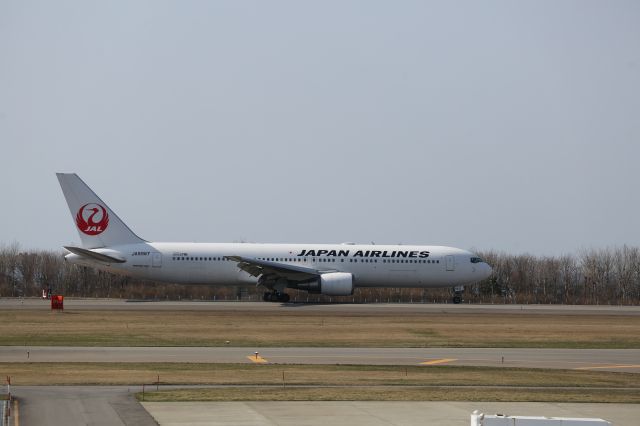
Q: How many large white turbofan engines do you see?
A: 1